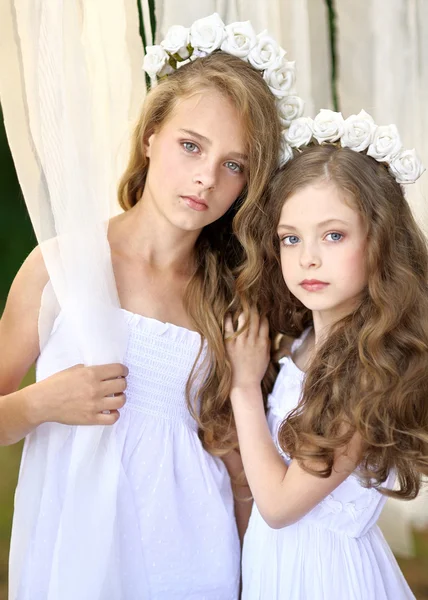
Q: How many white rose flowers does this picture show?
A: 13